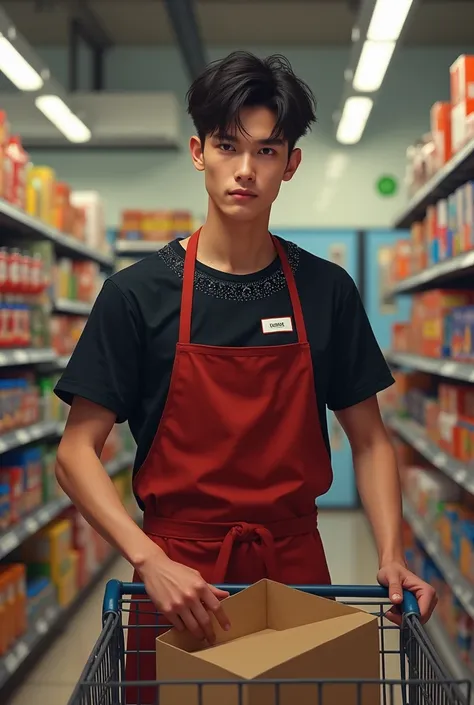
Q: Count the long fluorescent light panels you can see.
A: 5